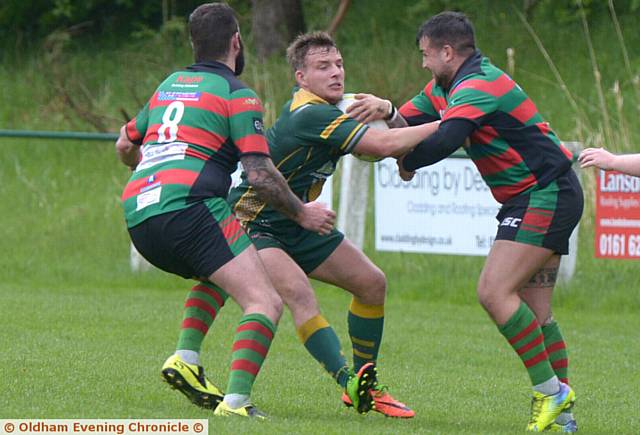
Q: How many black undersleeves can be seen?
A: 1